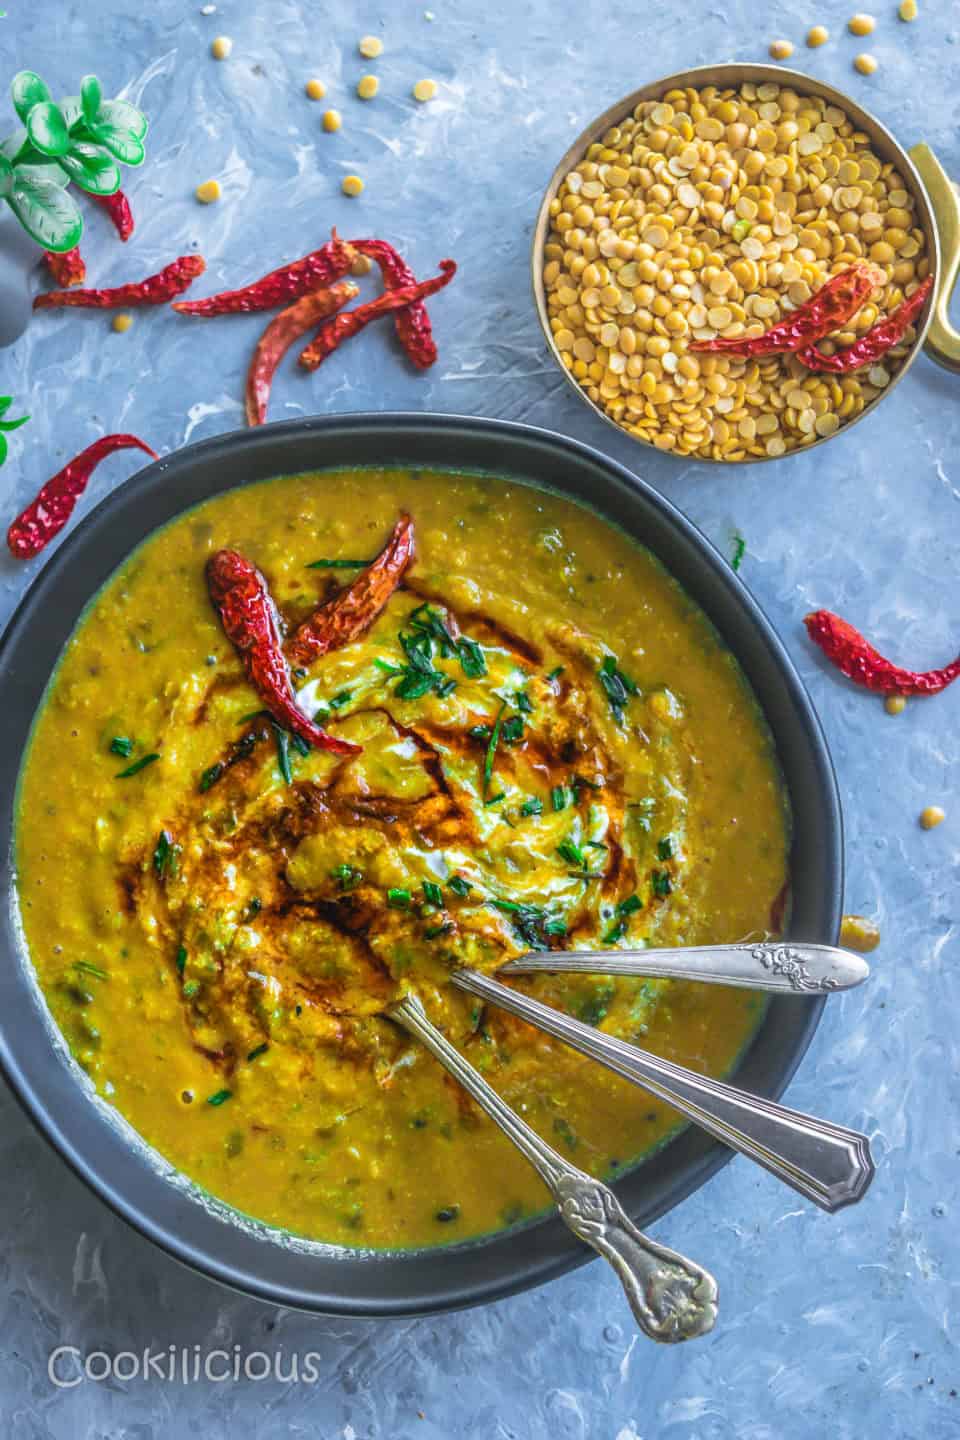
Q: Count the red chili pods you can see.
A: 13